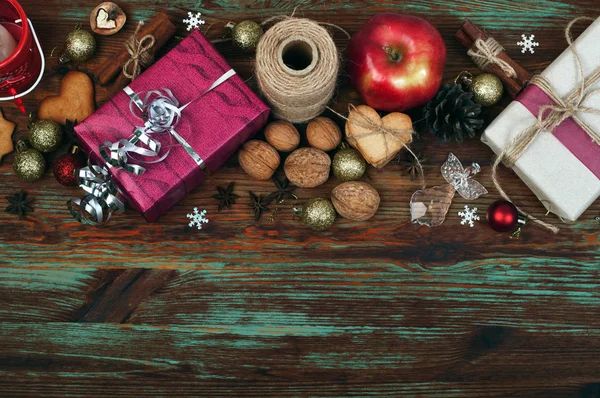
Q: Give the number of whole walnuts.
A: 5